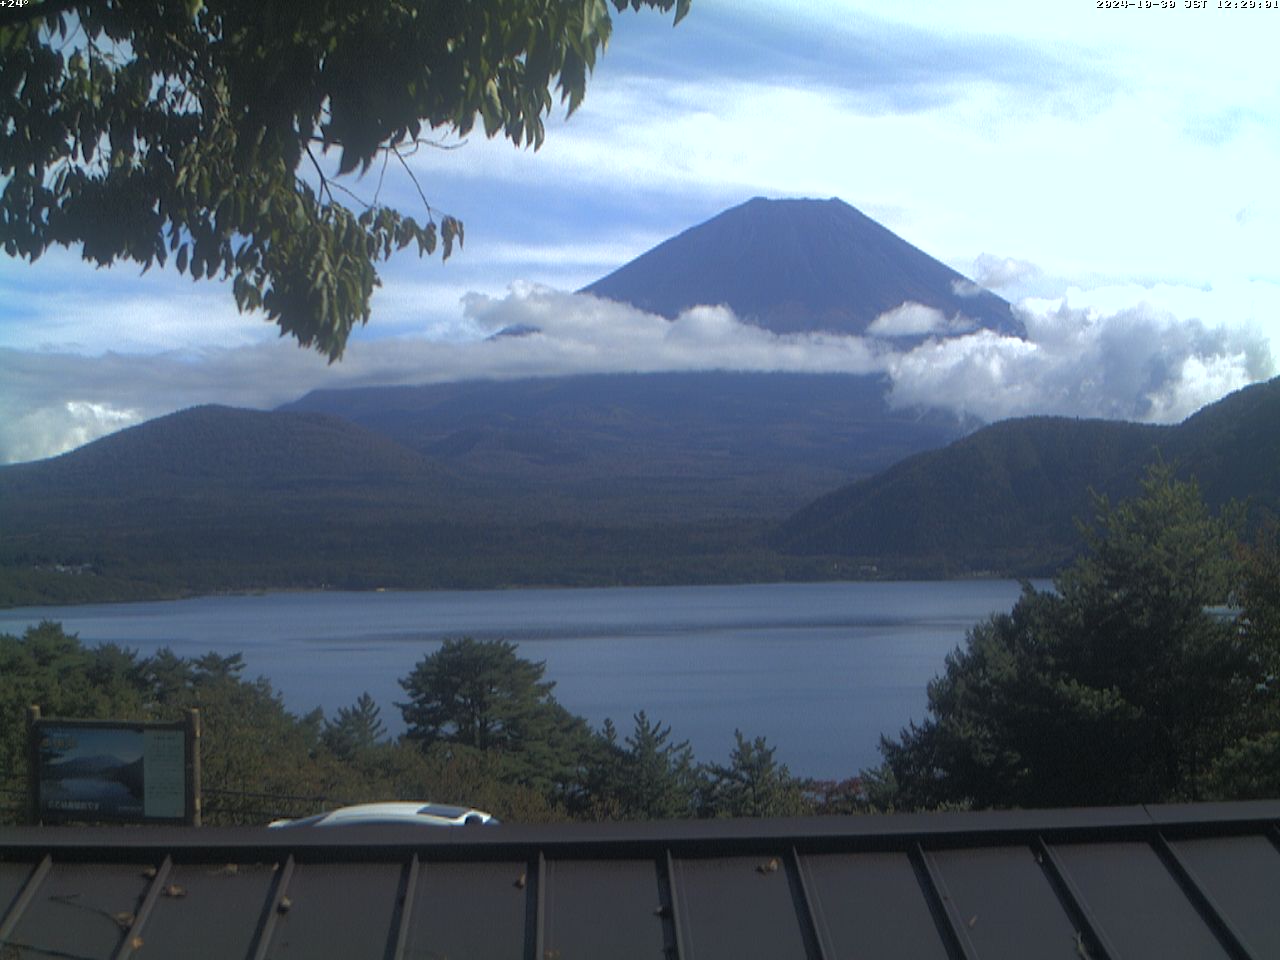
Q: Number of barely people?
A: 0